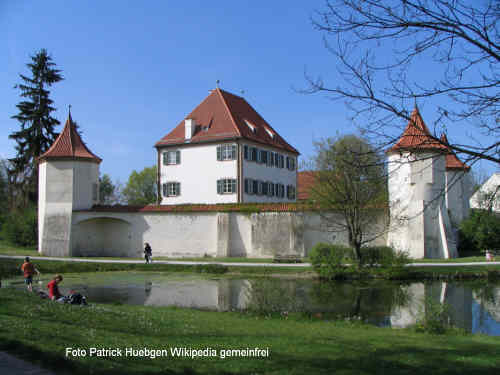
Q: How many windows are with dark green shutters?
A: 14